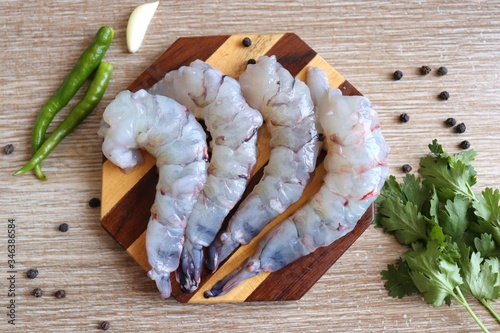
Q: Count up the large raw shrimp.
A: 4